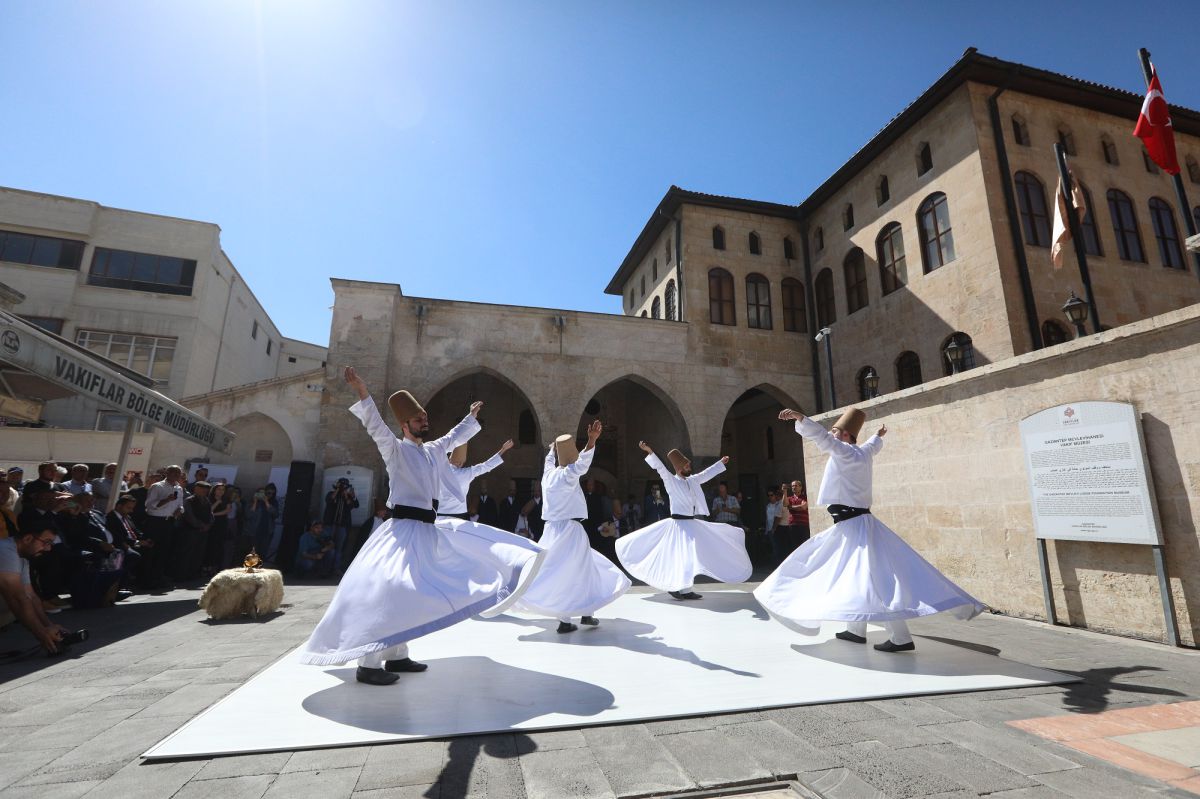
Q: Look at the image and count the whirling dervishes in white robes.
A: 5